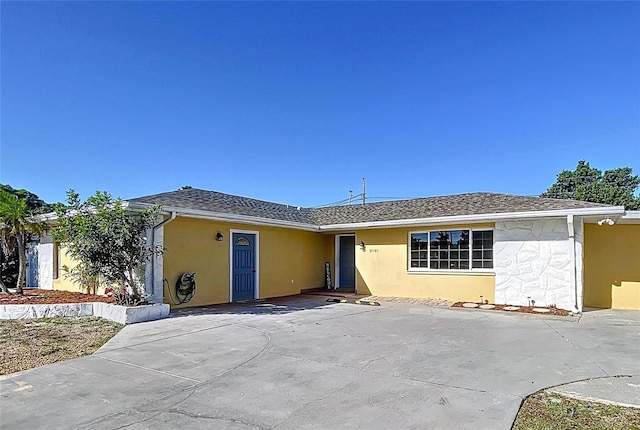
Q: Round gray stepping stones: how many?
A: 4